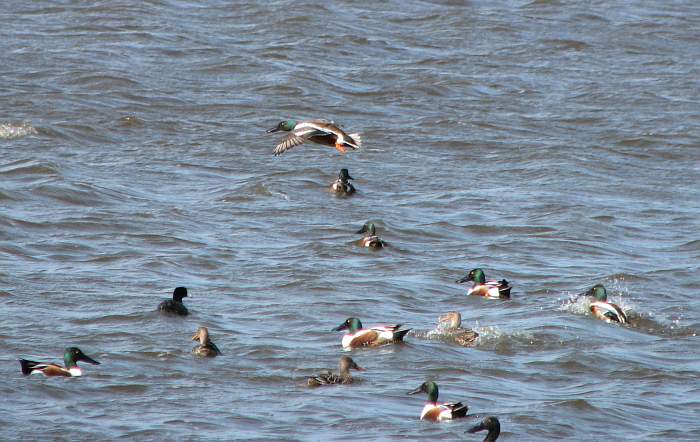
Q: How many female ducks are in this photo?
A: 3